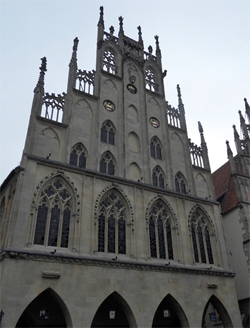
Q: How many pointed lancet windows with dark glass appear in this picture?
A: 10